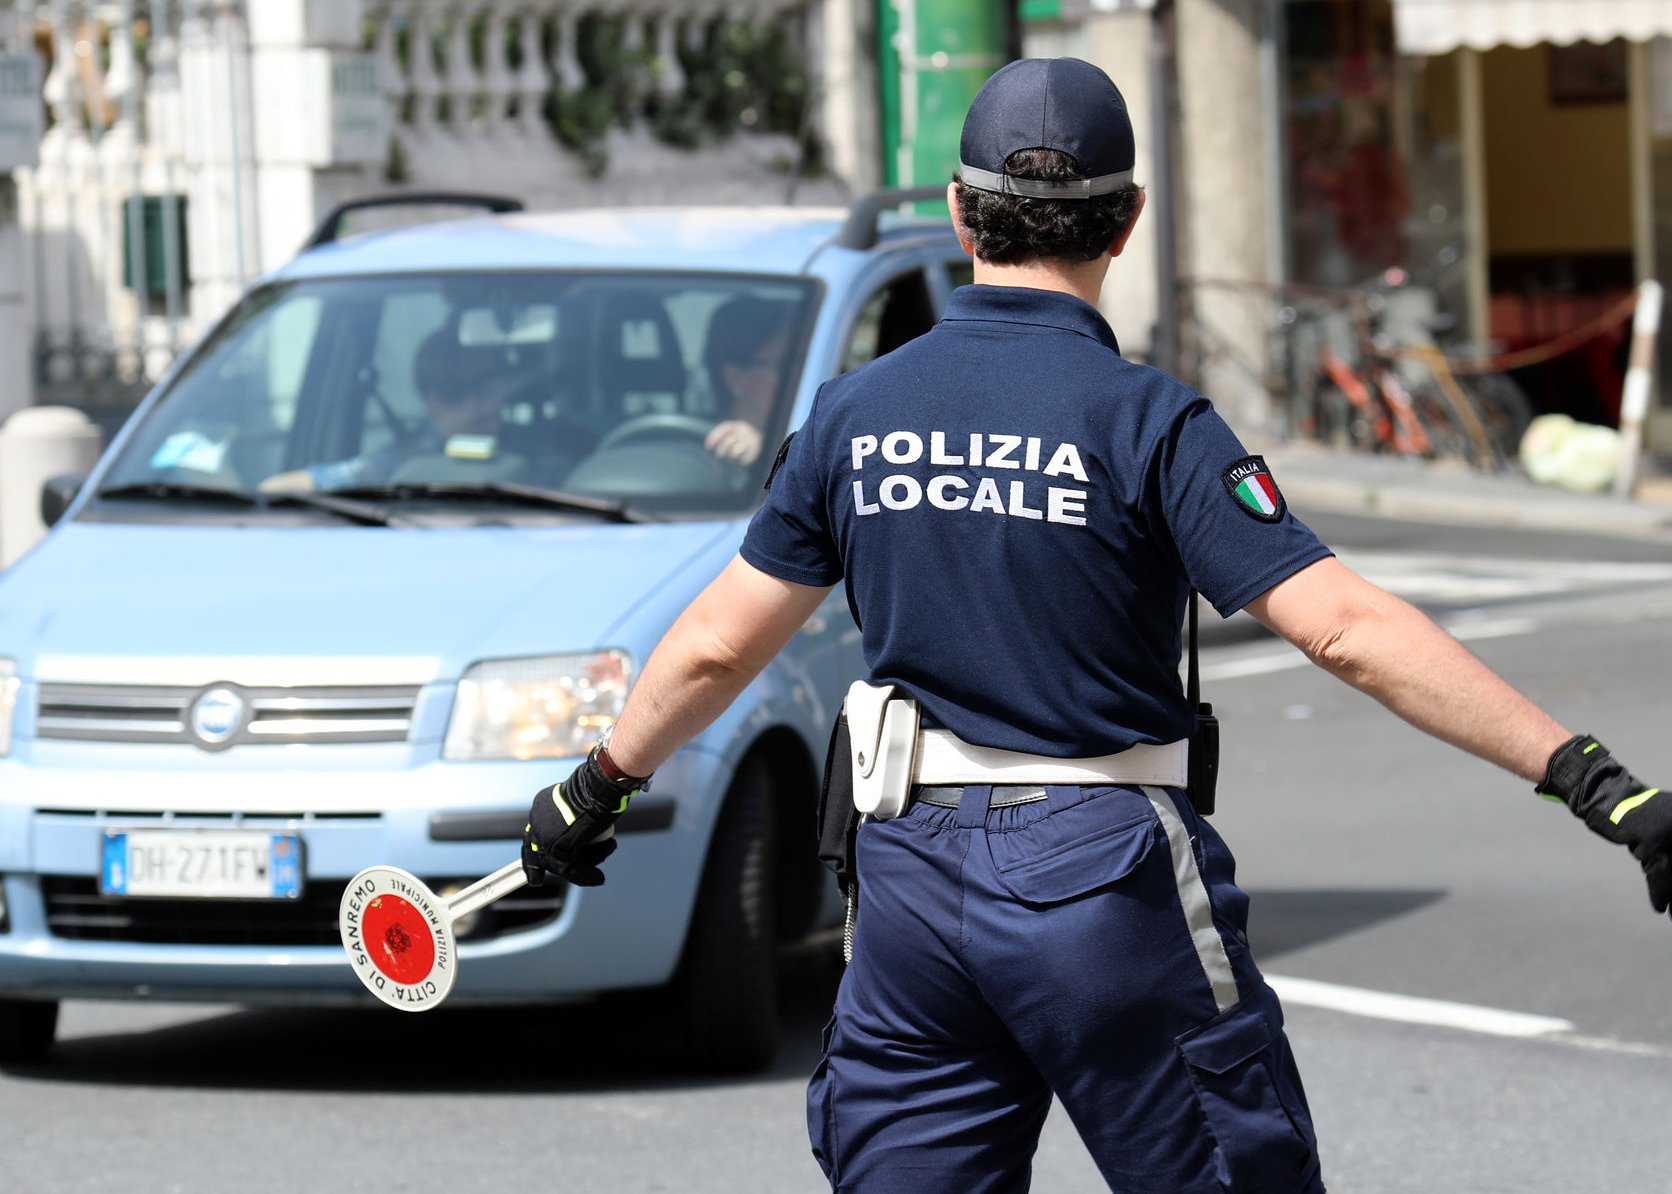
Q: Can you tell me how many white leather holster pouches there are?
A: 1